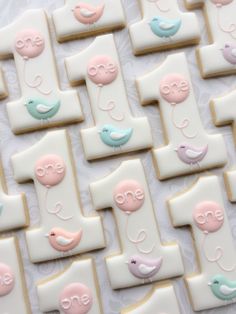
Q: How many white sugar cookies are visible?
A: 15